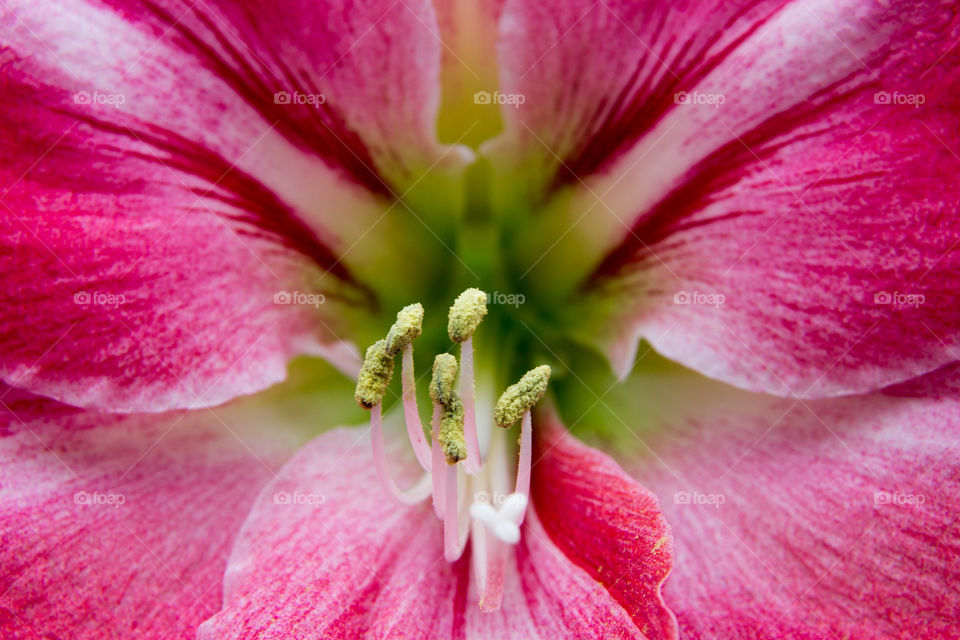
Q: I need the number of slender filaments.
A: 6